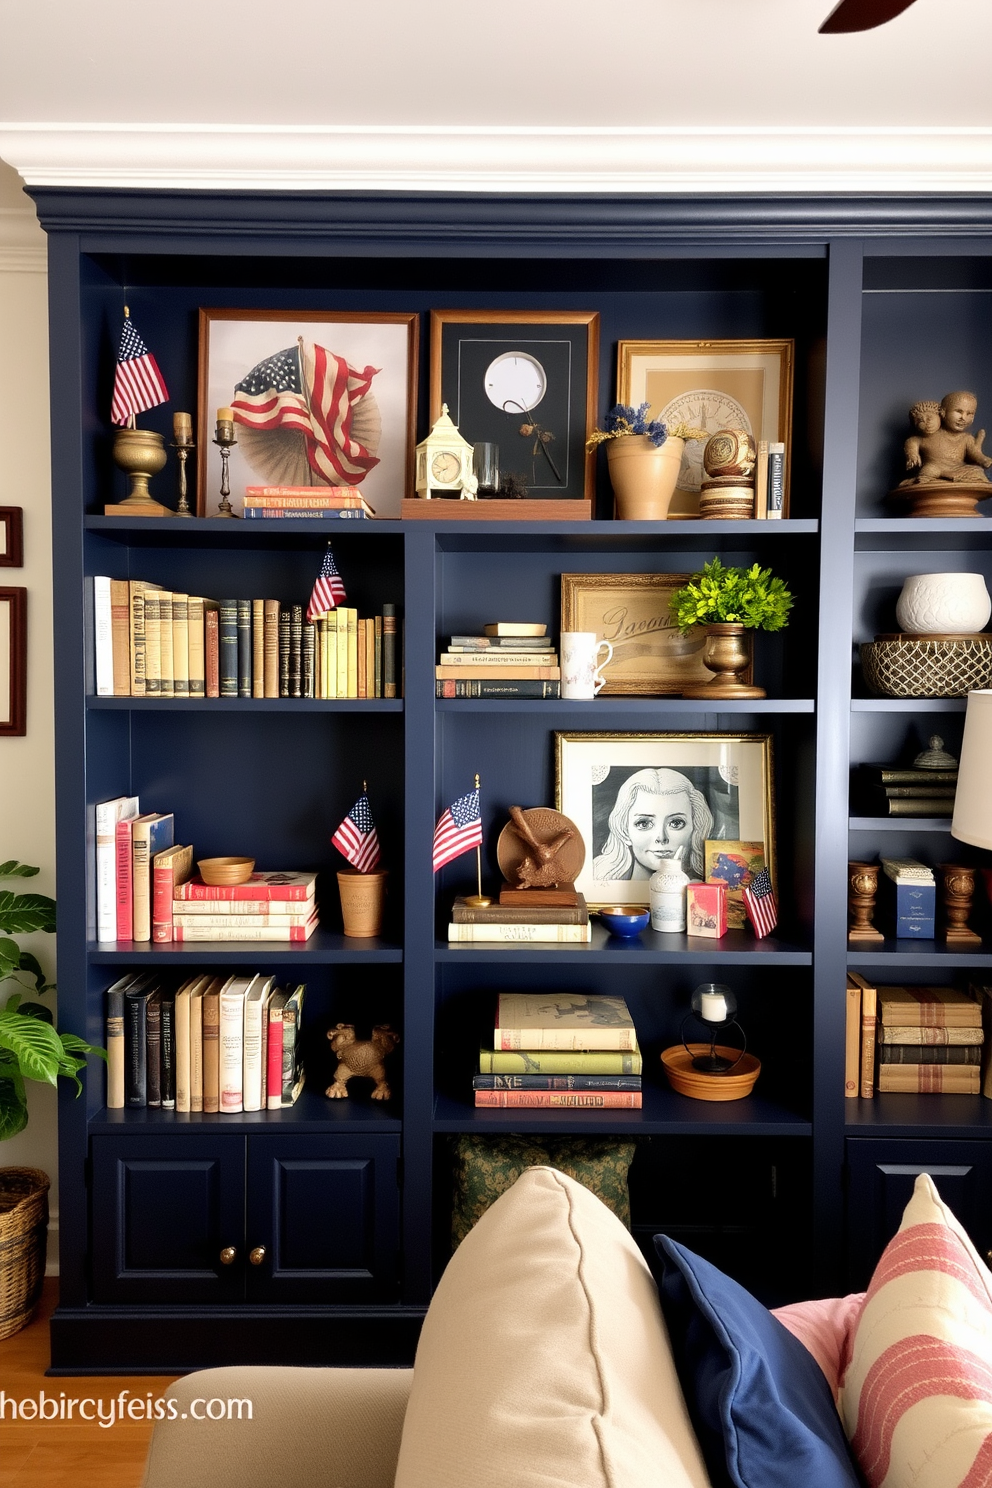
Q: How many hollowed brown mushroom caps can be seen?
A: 0